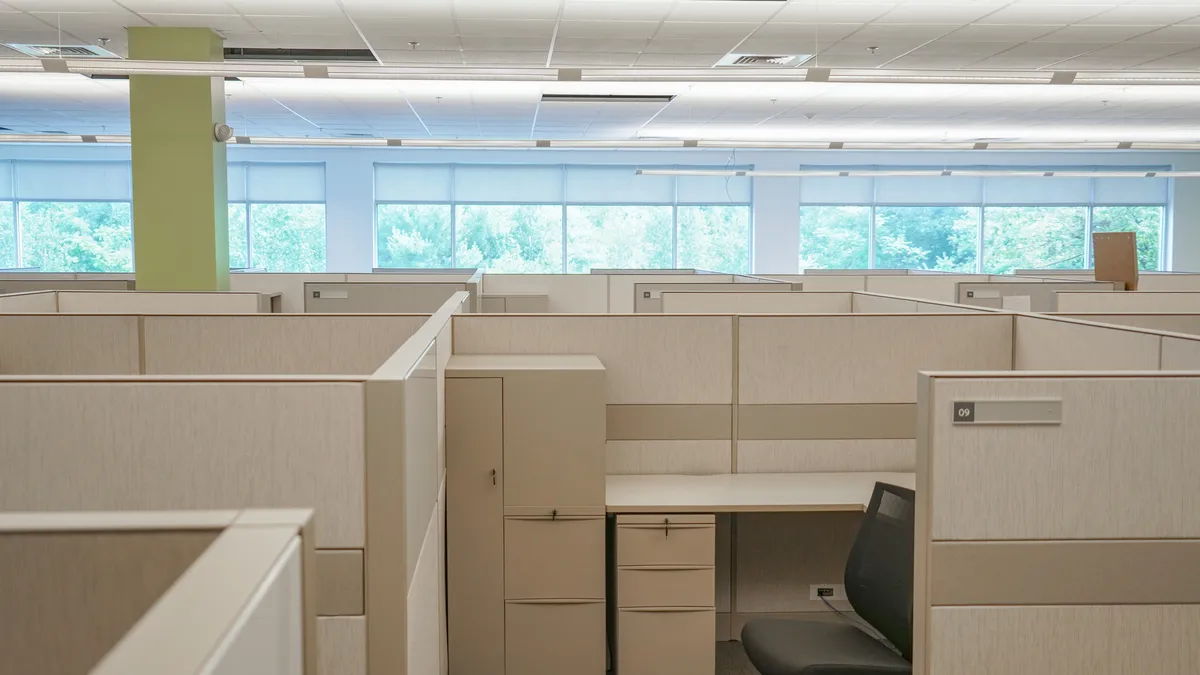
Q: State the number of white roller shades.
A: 12